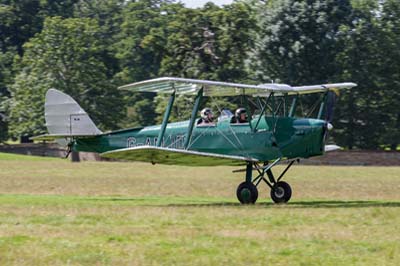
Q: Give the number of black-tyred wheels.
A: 2